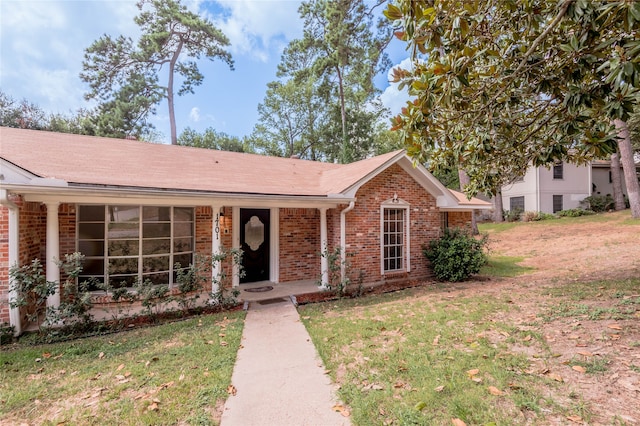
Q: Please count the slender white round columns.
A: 3